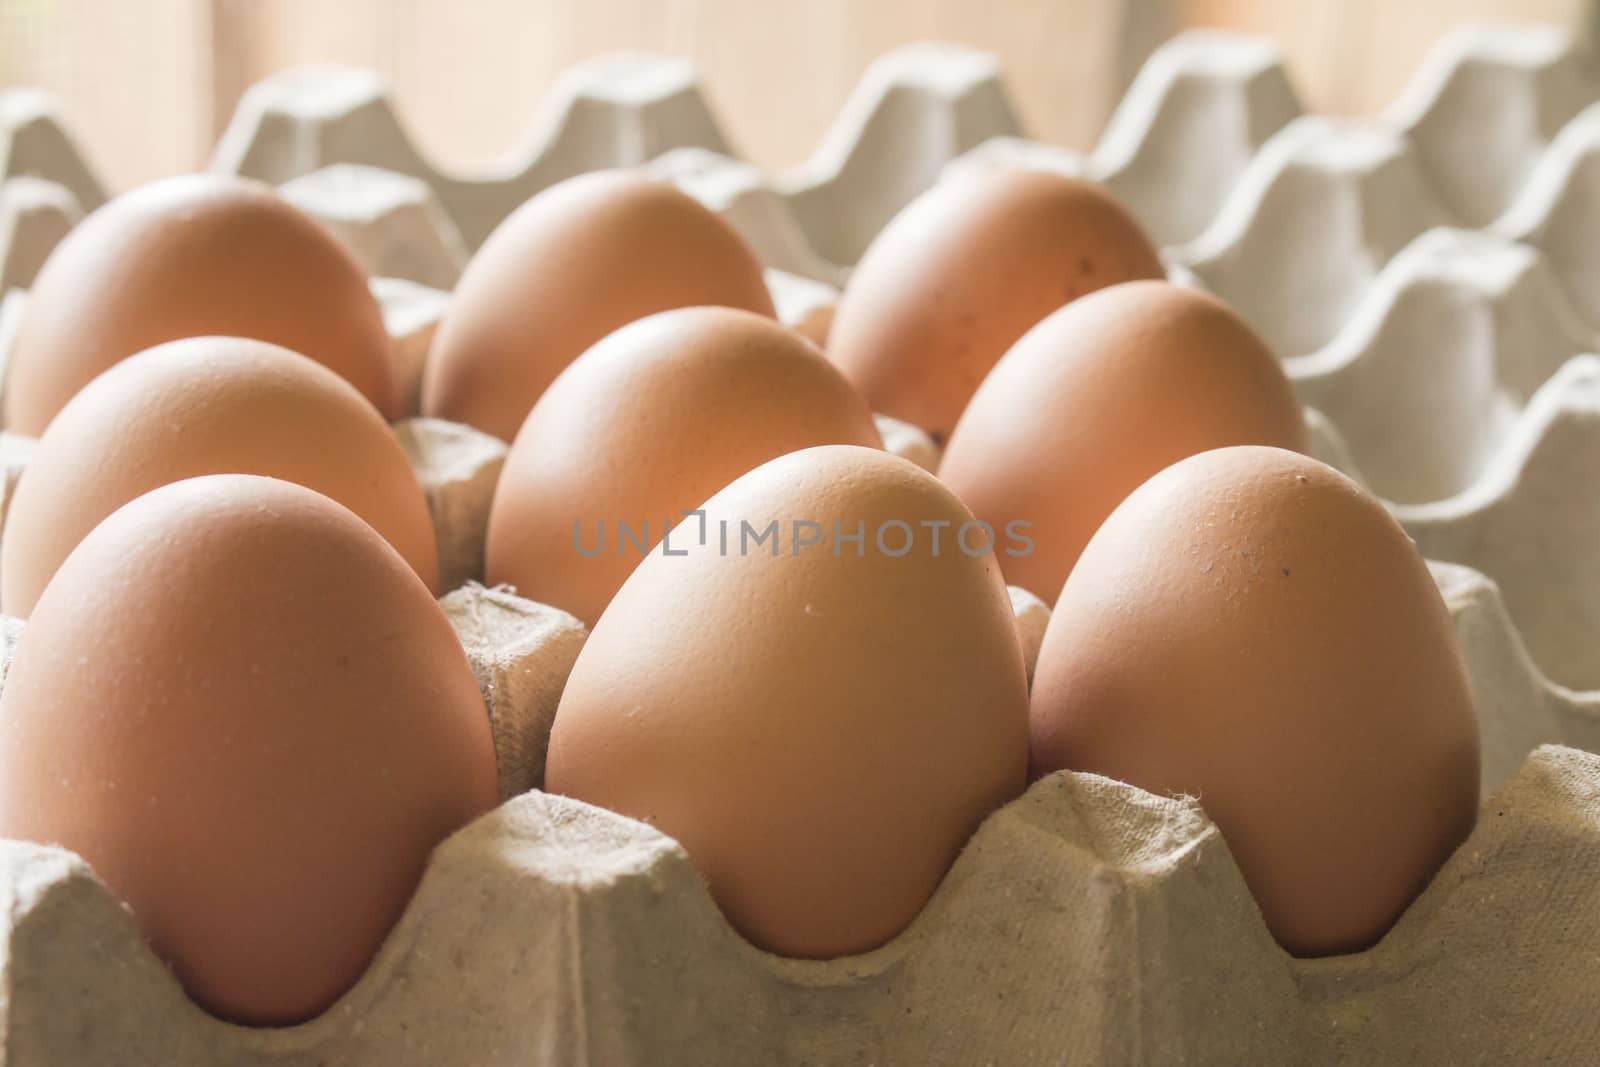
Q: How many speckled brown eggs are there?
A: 9